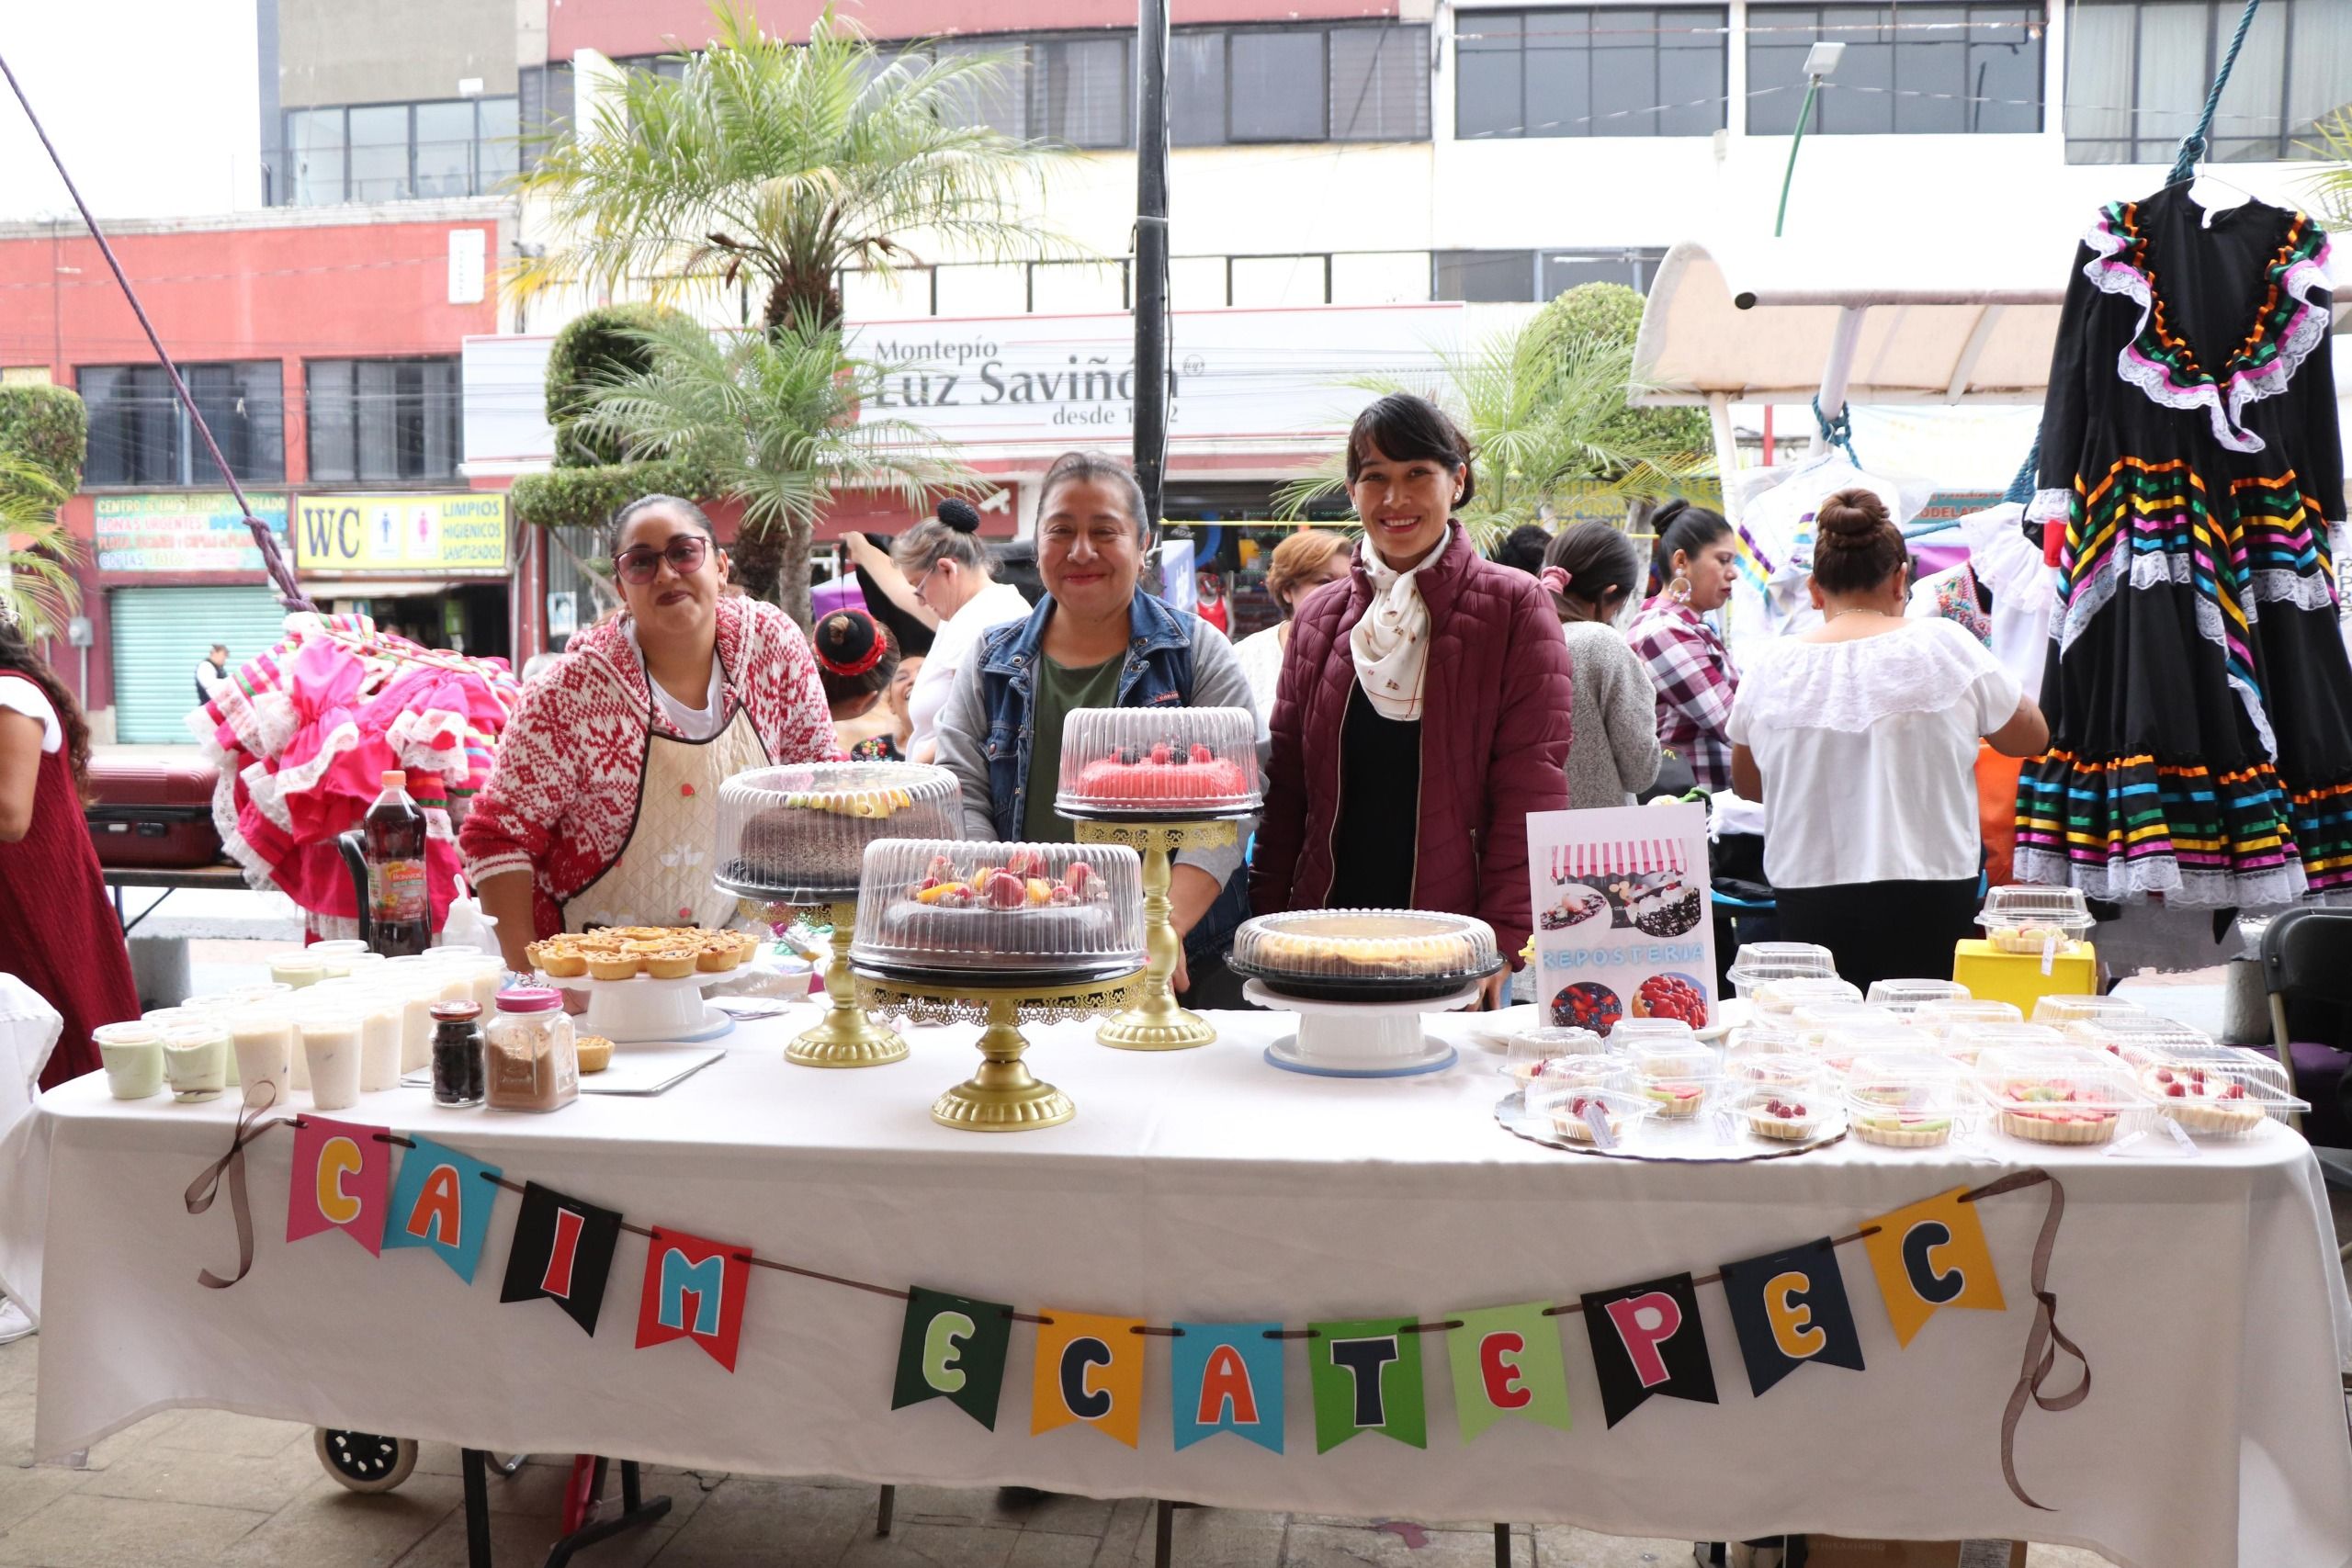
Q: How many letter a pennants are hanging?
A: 2